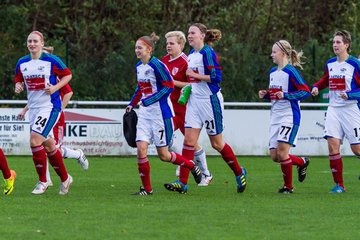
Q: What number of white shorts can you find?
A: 5